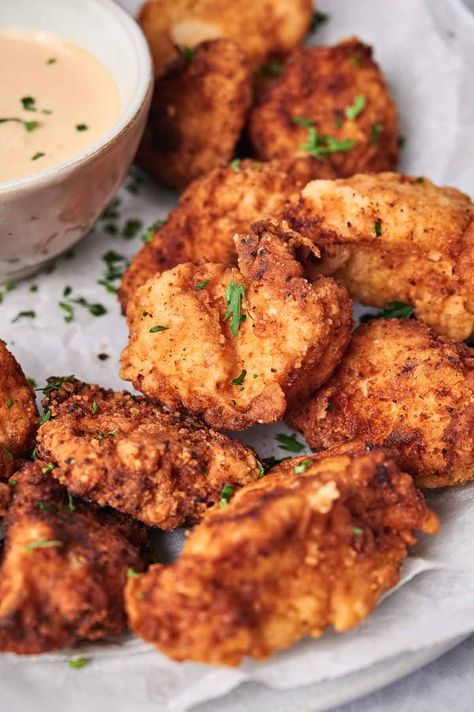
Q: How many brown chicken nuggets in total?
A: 11